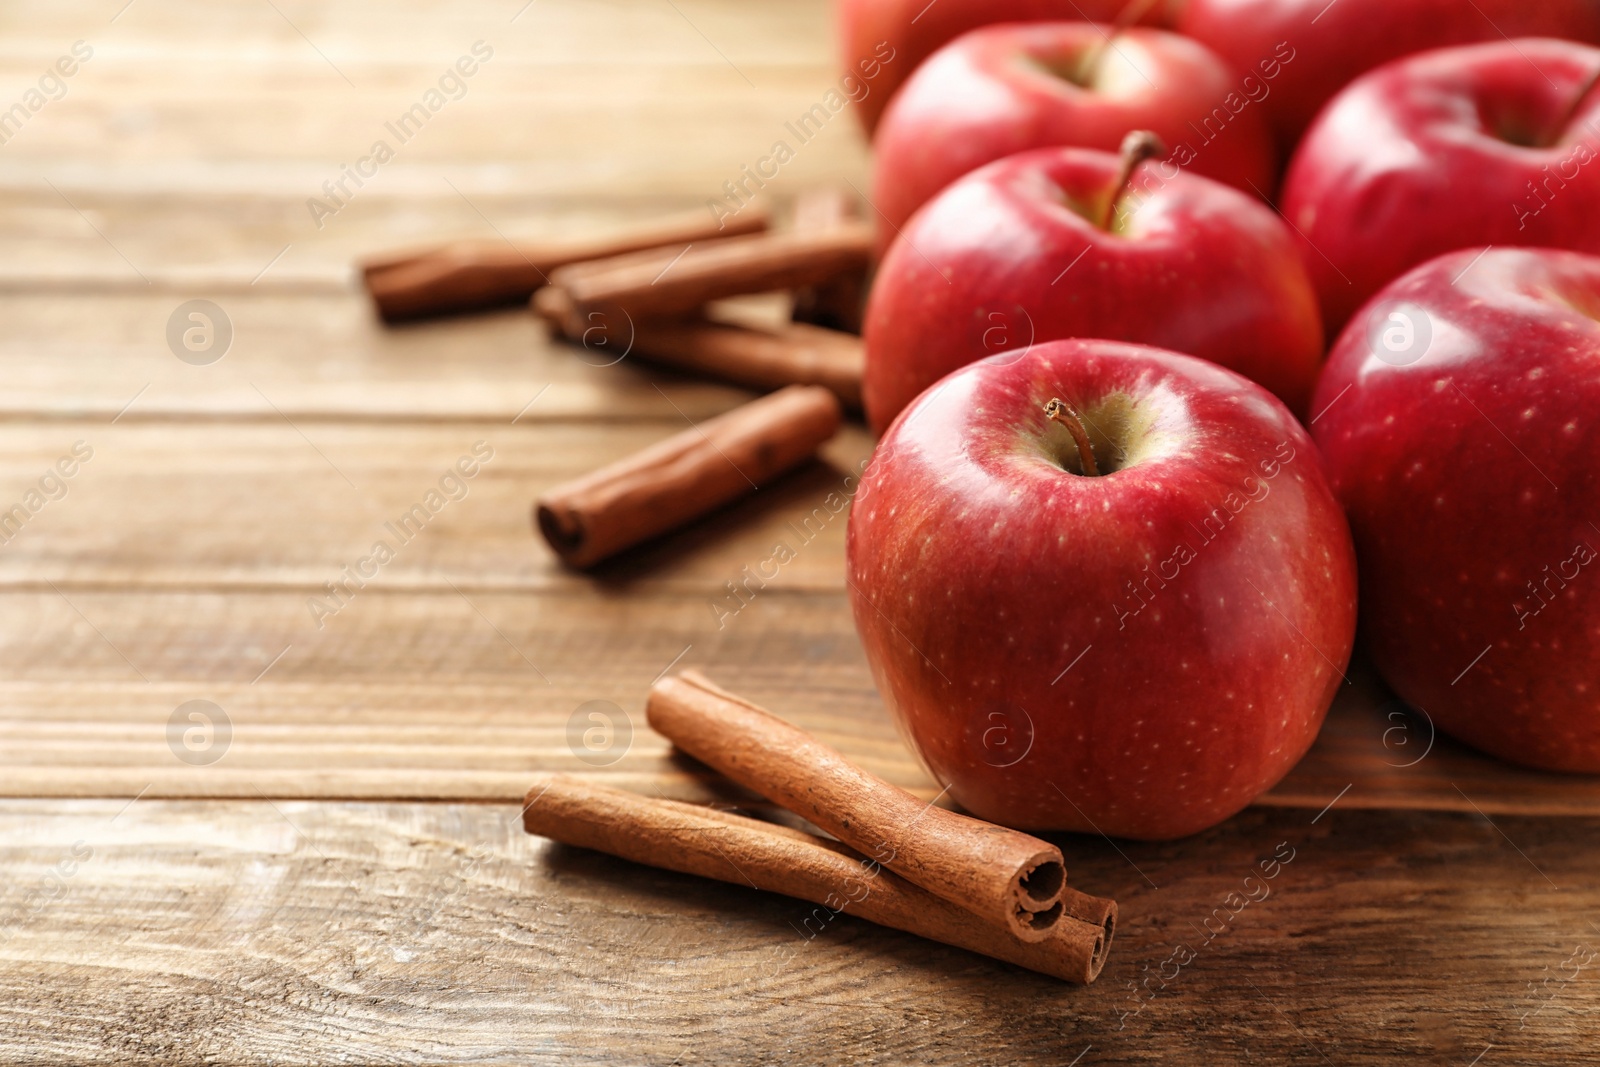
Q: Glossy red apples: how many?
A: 7